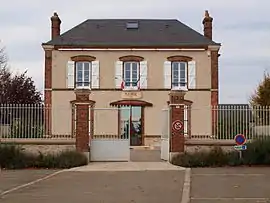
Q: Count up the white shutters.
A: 6